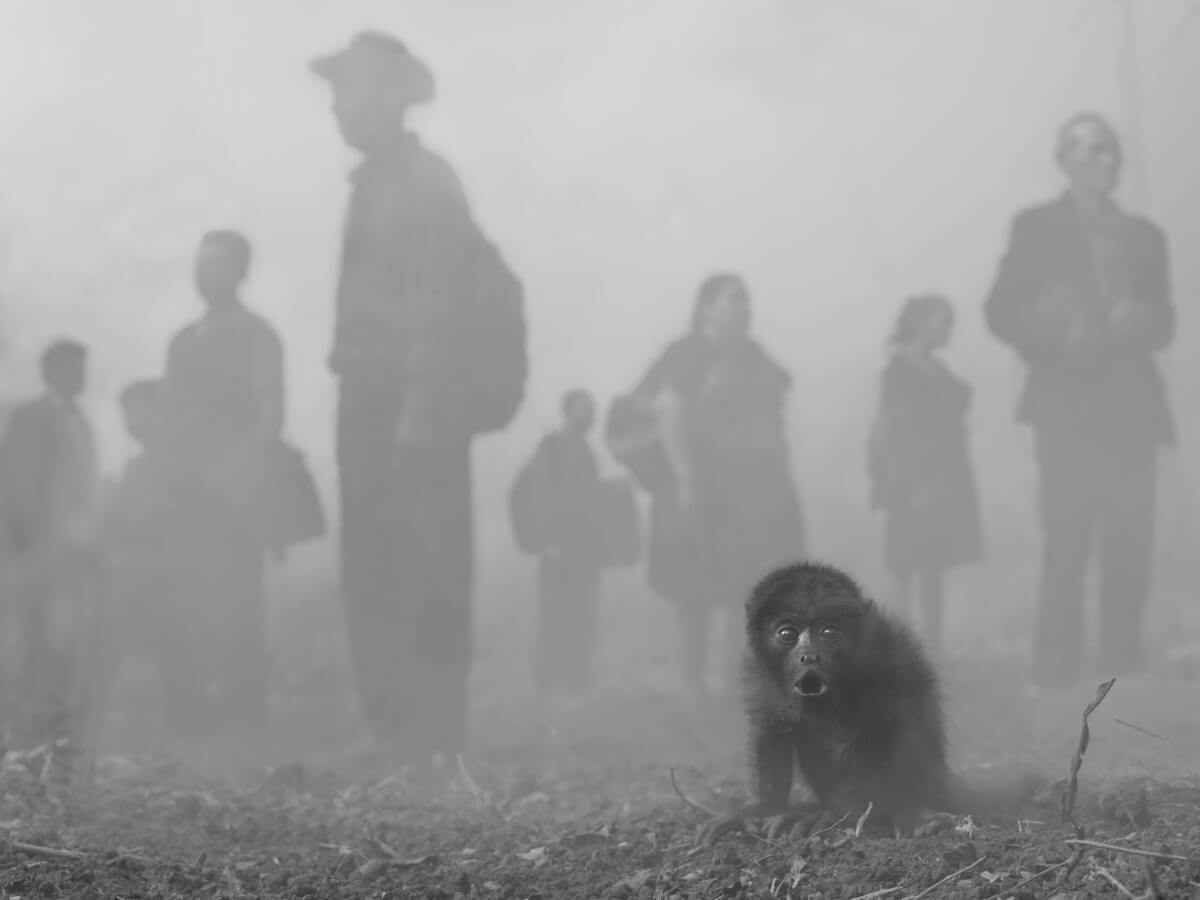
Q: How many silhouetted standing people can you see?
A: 8